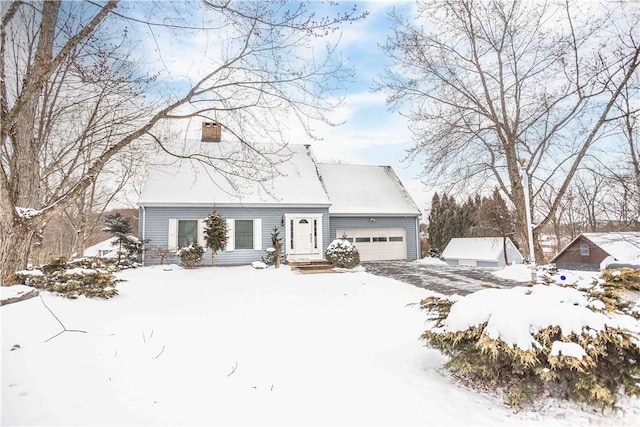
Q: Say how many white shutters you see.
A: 4